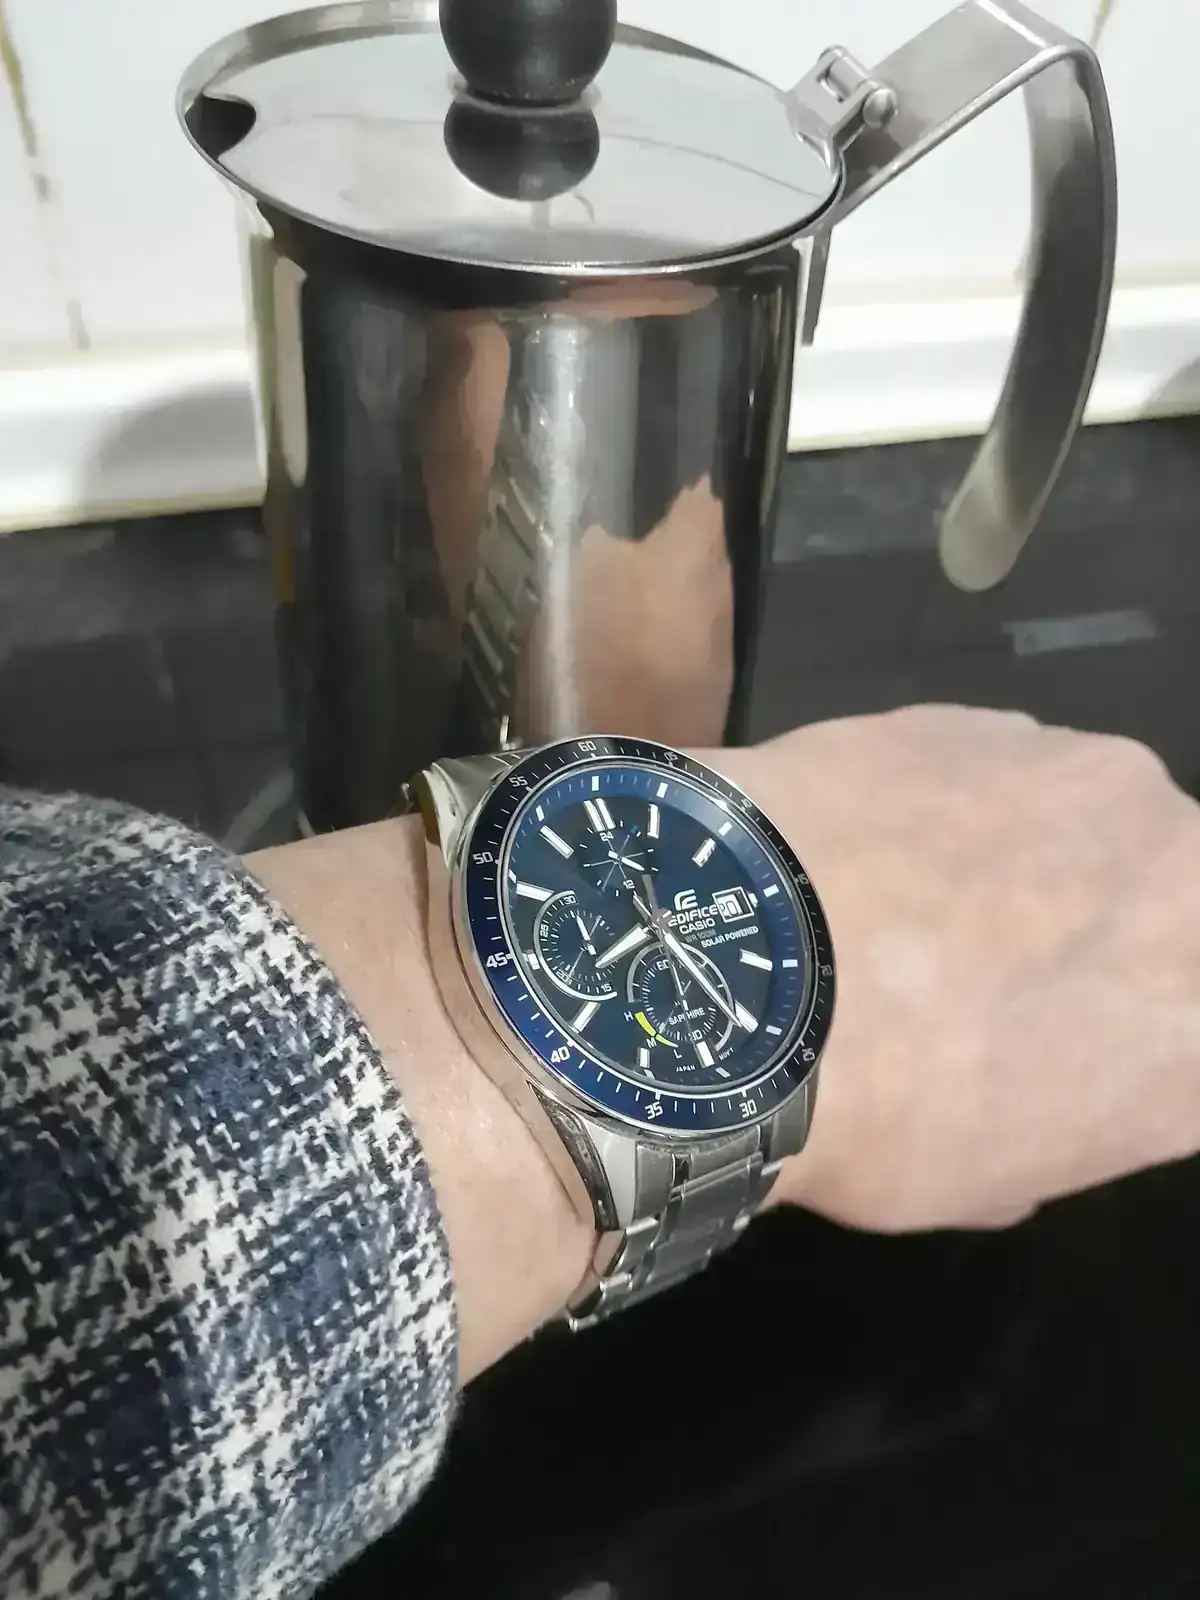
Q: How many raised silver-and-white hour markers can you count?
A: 12